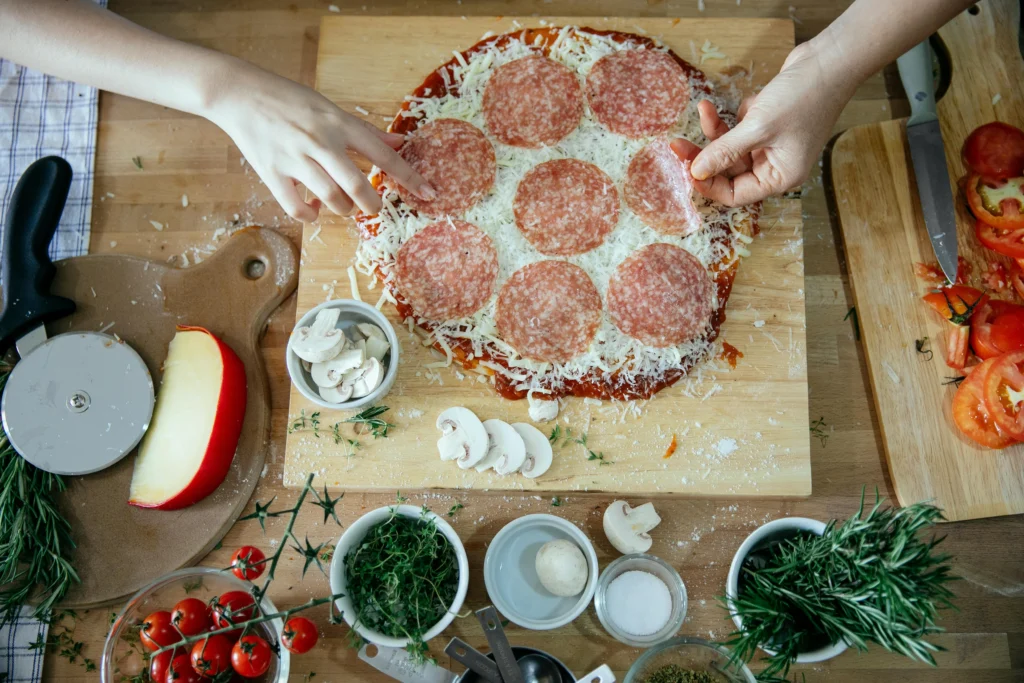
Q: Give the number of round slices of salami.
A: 8